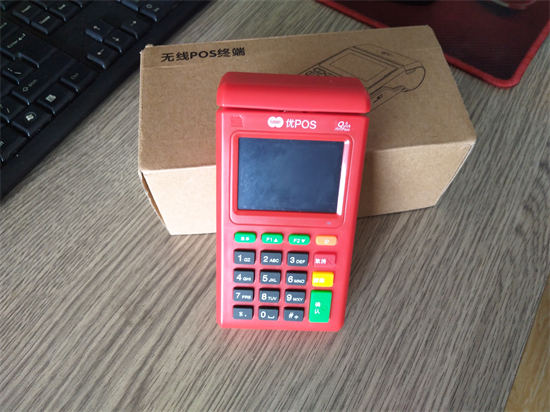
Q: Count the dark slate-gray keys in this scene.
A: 12